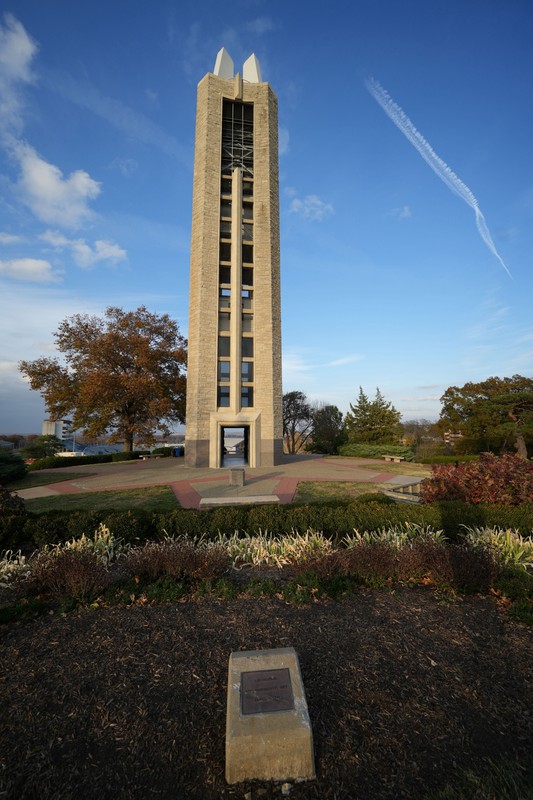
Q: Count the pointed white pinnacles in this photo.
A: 2